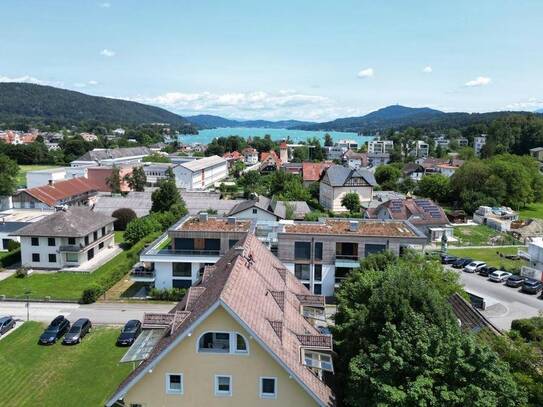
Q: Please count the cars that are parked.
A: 11